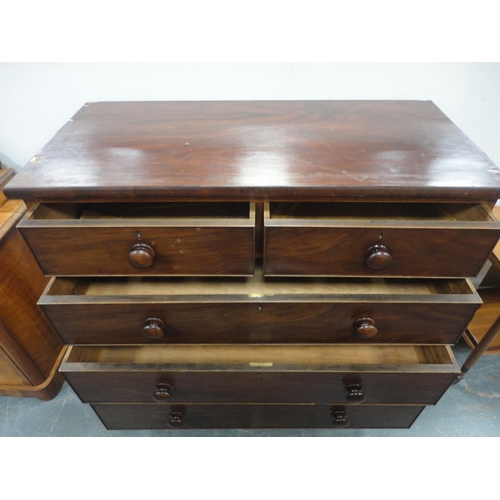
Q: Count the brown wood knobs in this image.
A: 8